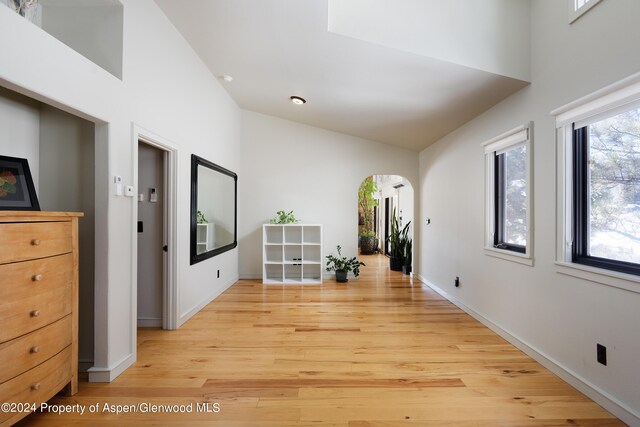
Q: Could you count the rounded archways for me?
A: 1